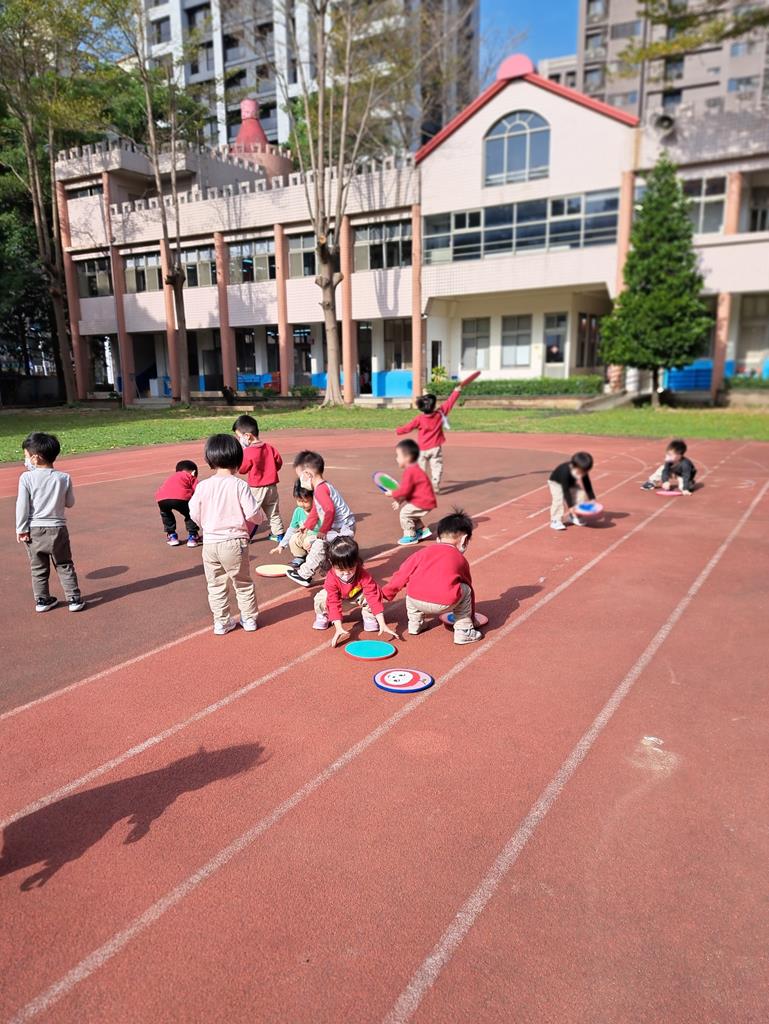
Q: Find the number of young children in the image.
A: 12